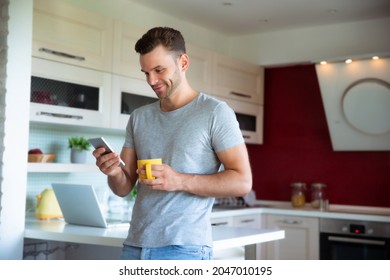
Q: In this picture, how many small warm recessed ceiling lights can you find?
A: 3